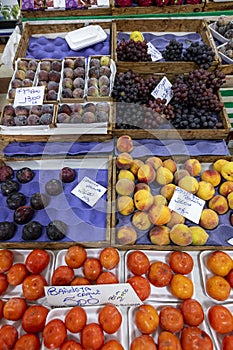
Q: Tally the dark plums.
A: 11